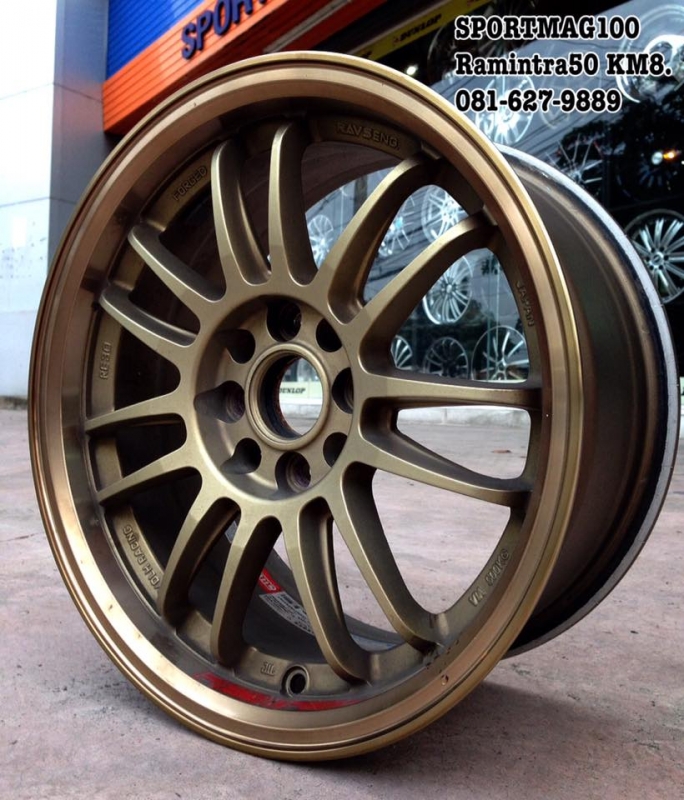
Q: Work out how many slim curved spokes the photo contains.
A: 14